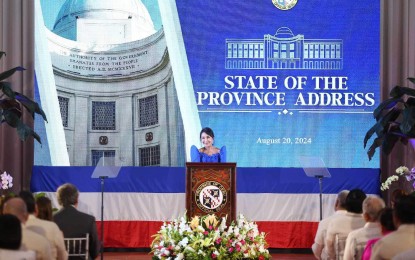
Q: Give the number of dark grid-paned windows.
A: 5